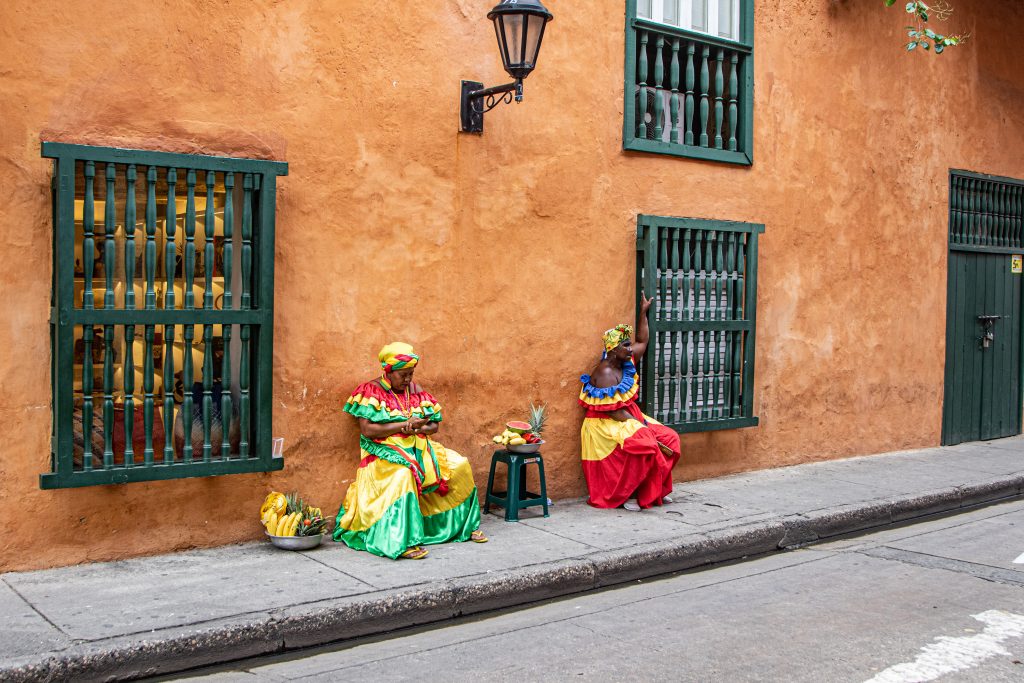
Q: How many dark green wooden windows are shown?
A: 3